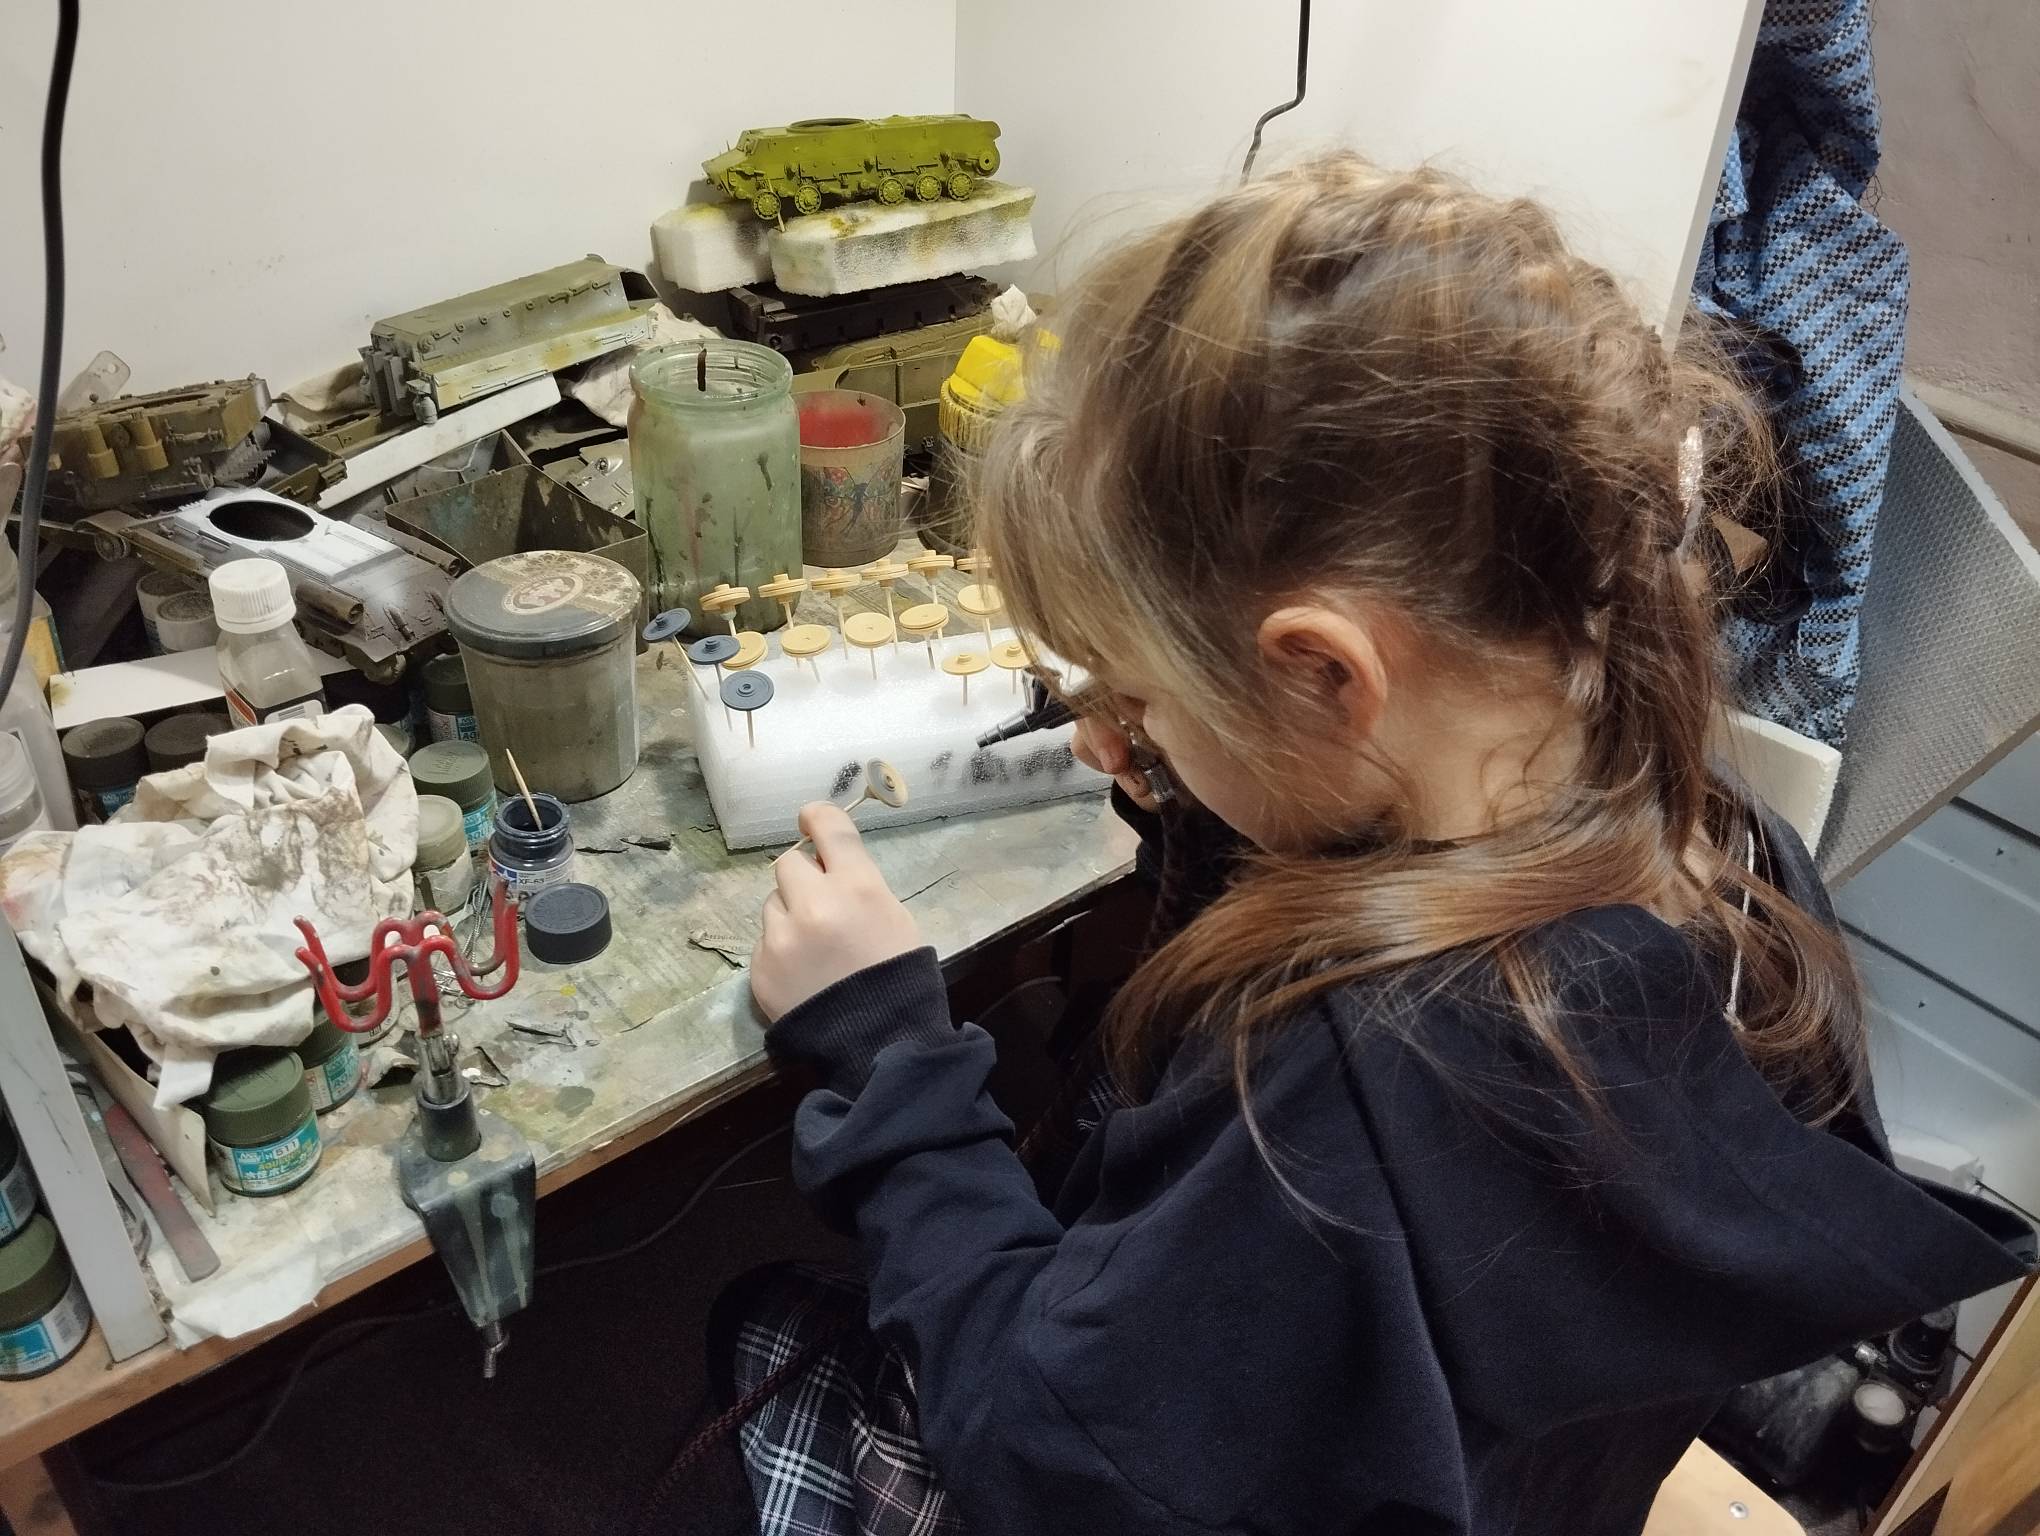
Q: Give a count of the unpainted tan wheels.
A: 13